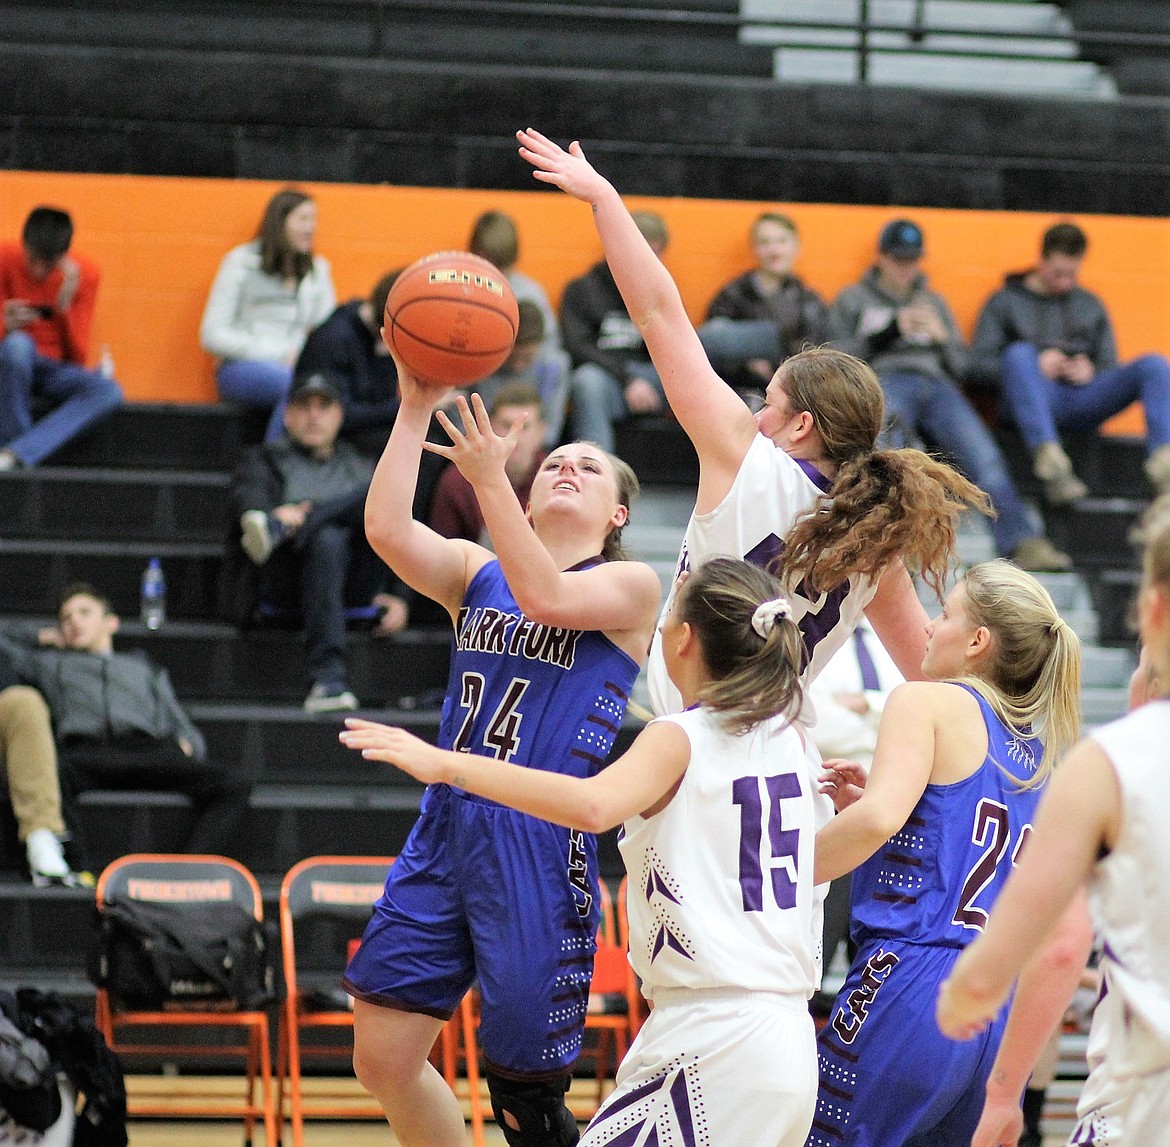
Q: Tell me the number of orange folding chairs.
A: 4